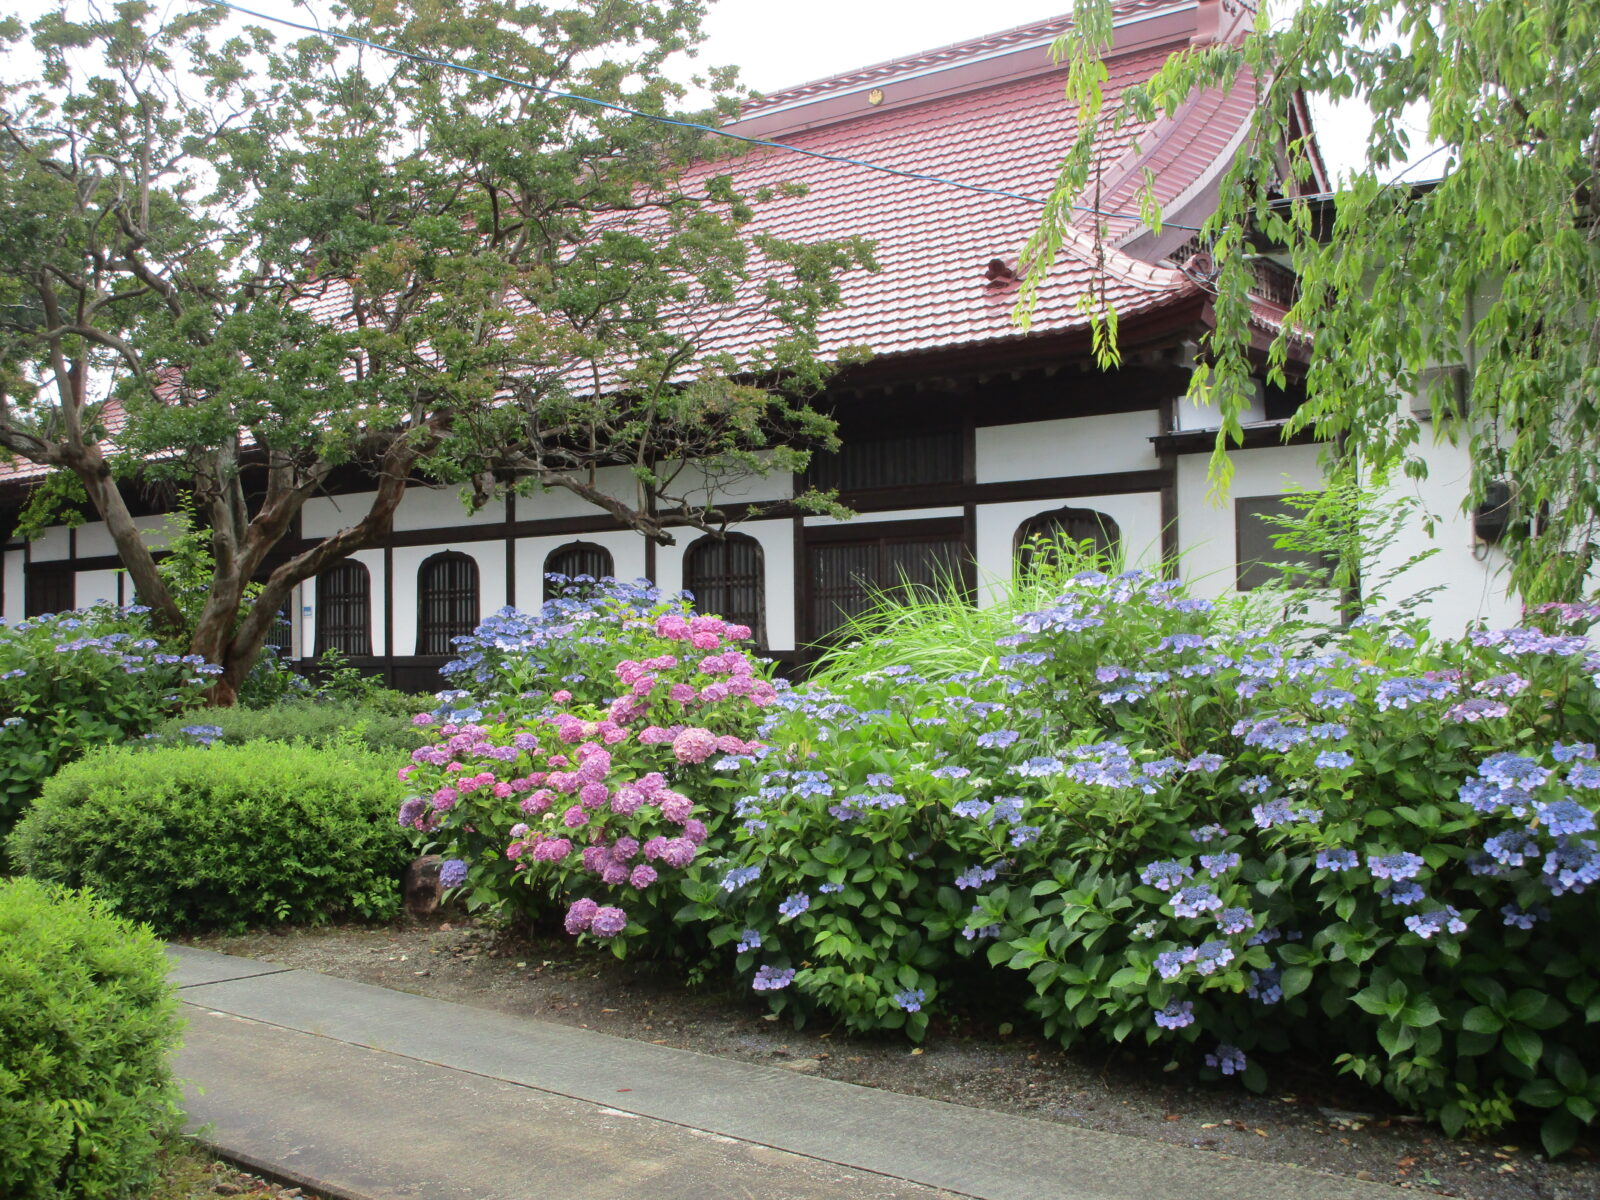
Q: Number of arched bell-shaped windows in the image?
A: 5